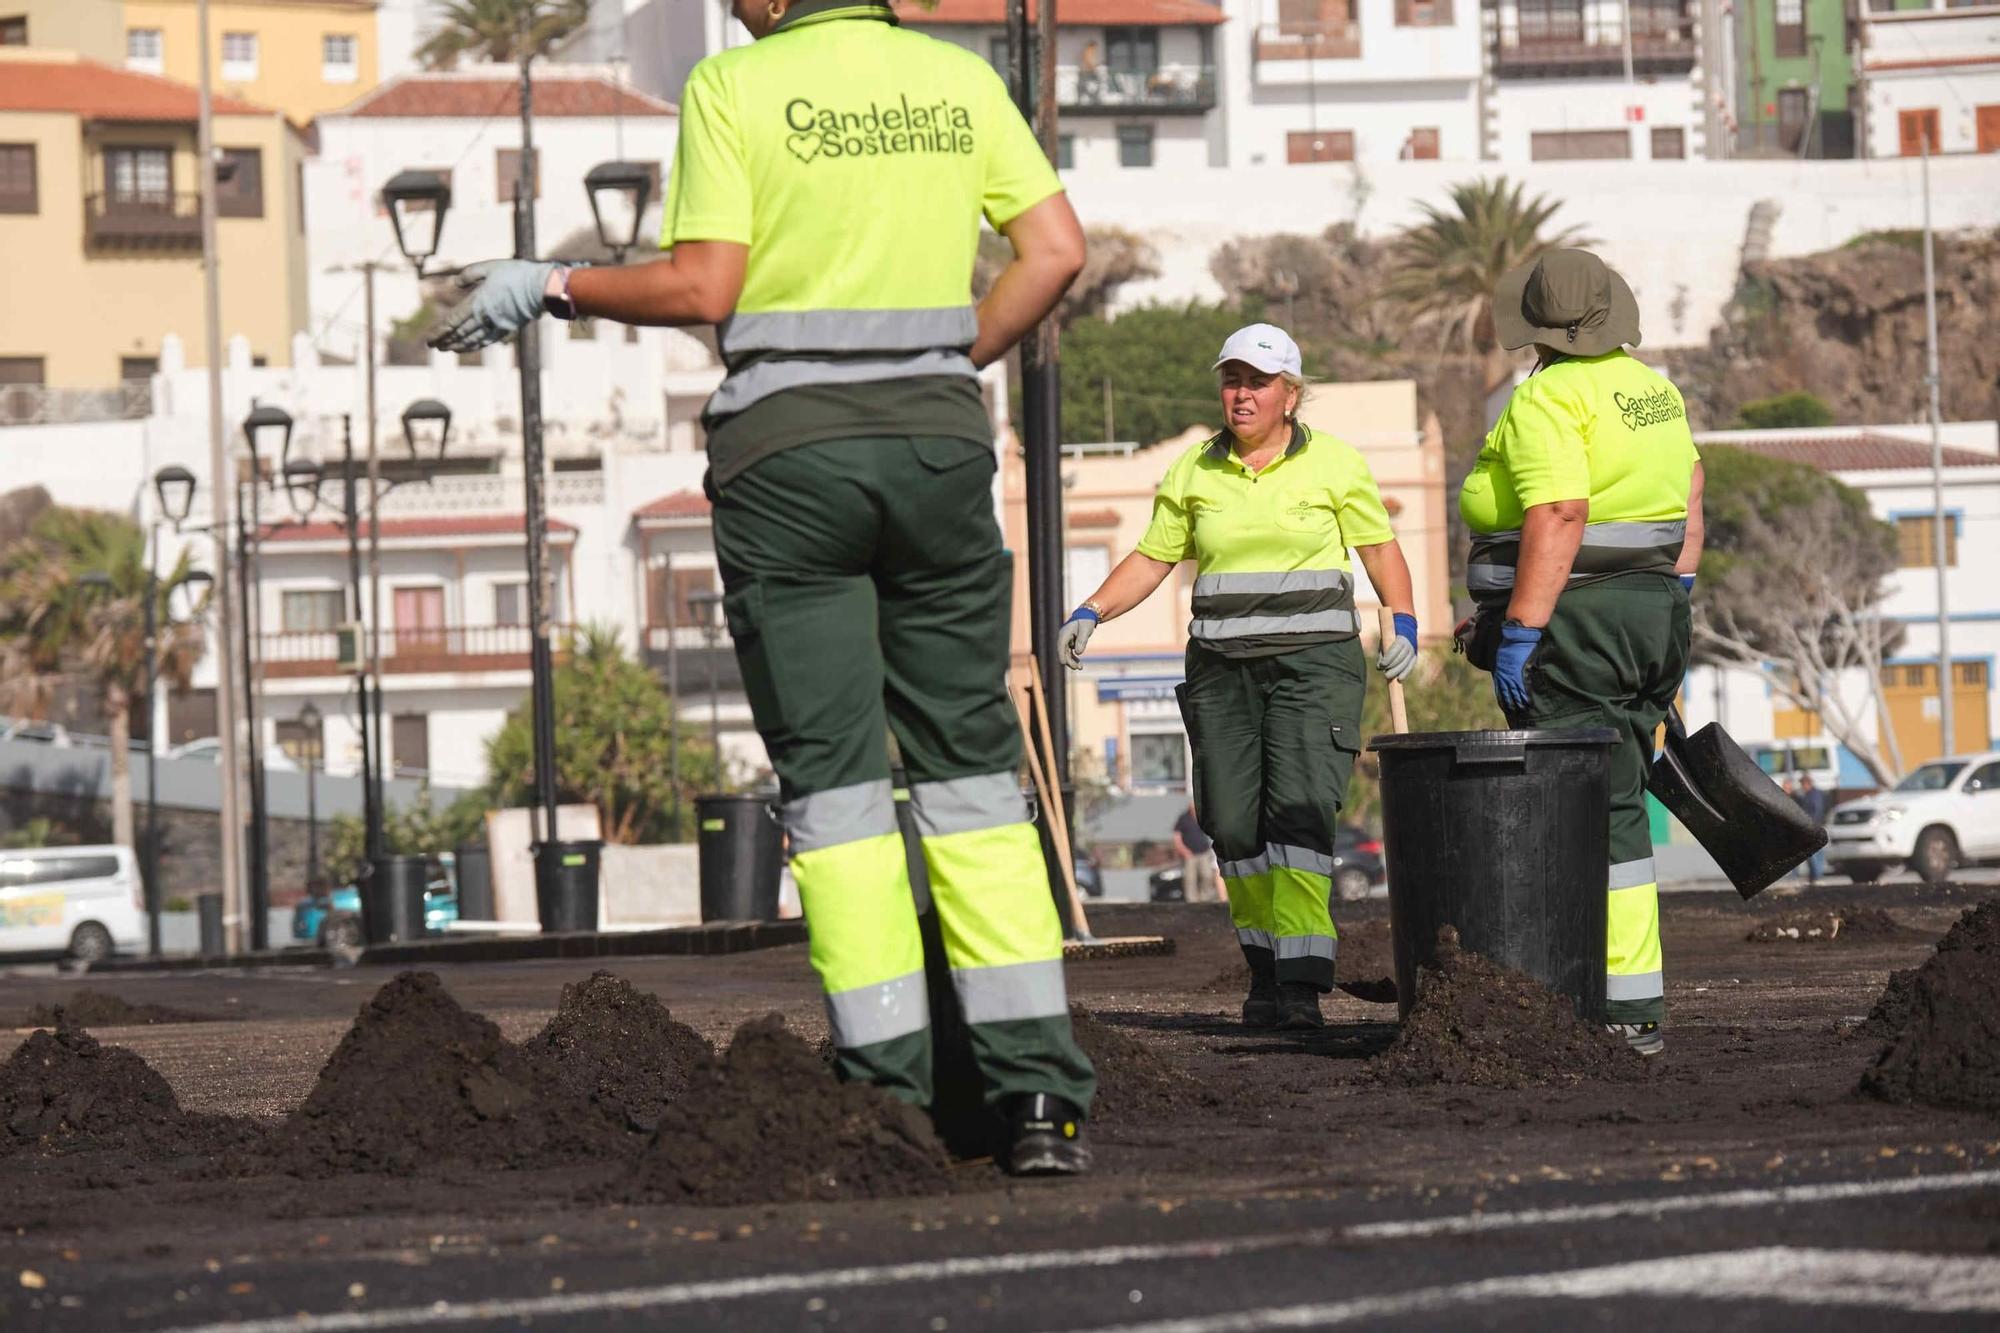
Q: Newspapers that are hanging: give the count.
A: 0